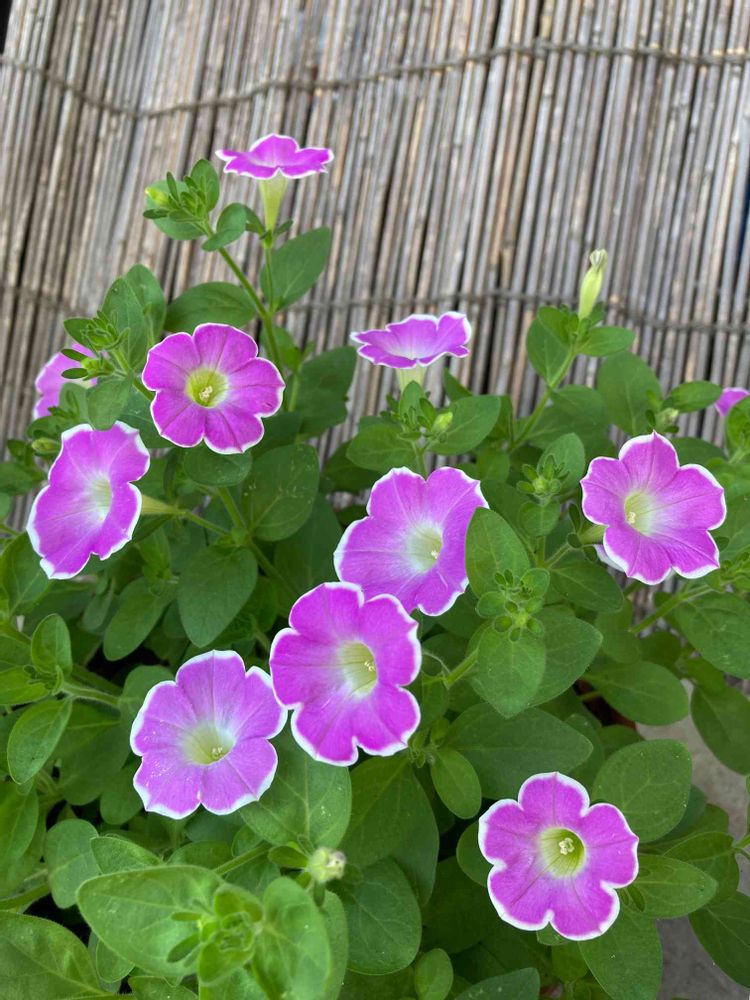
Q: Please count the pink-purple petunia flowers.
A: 11